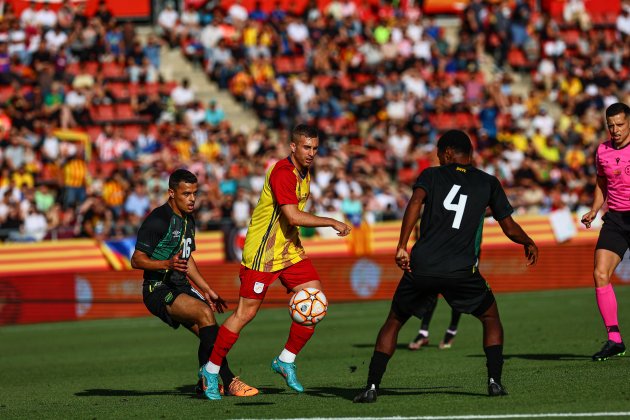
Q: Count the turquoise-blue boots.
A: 2